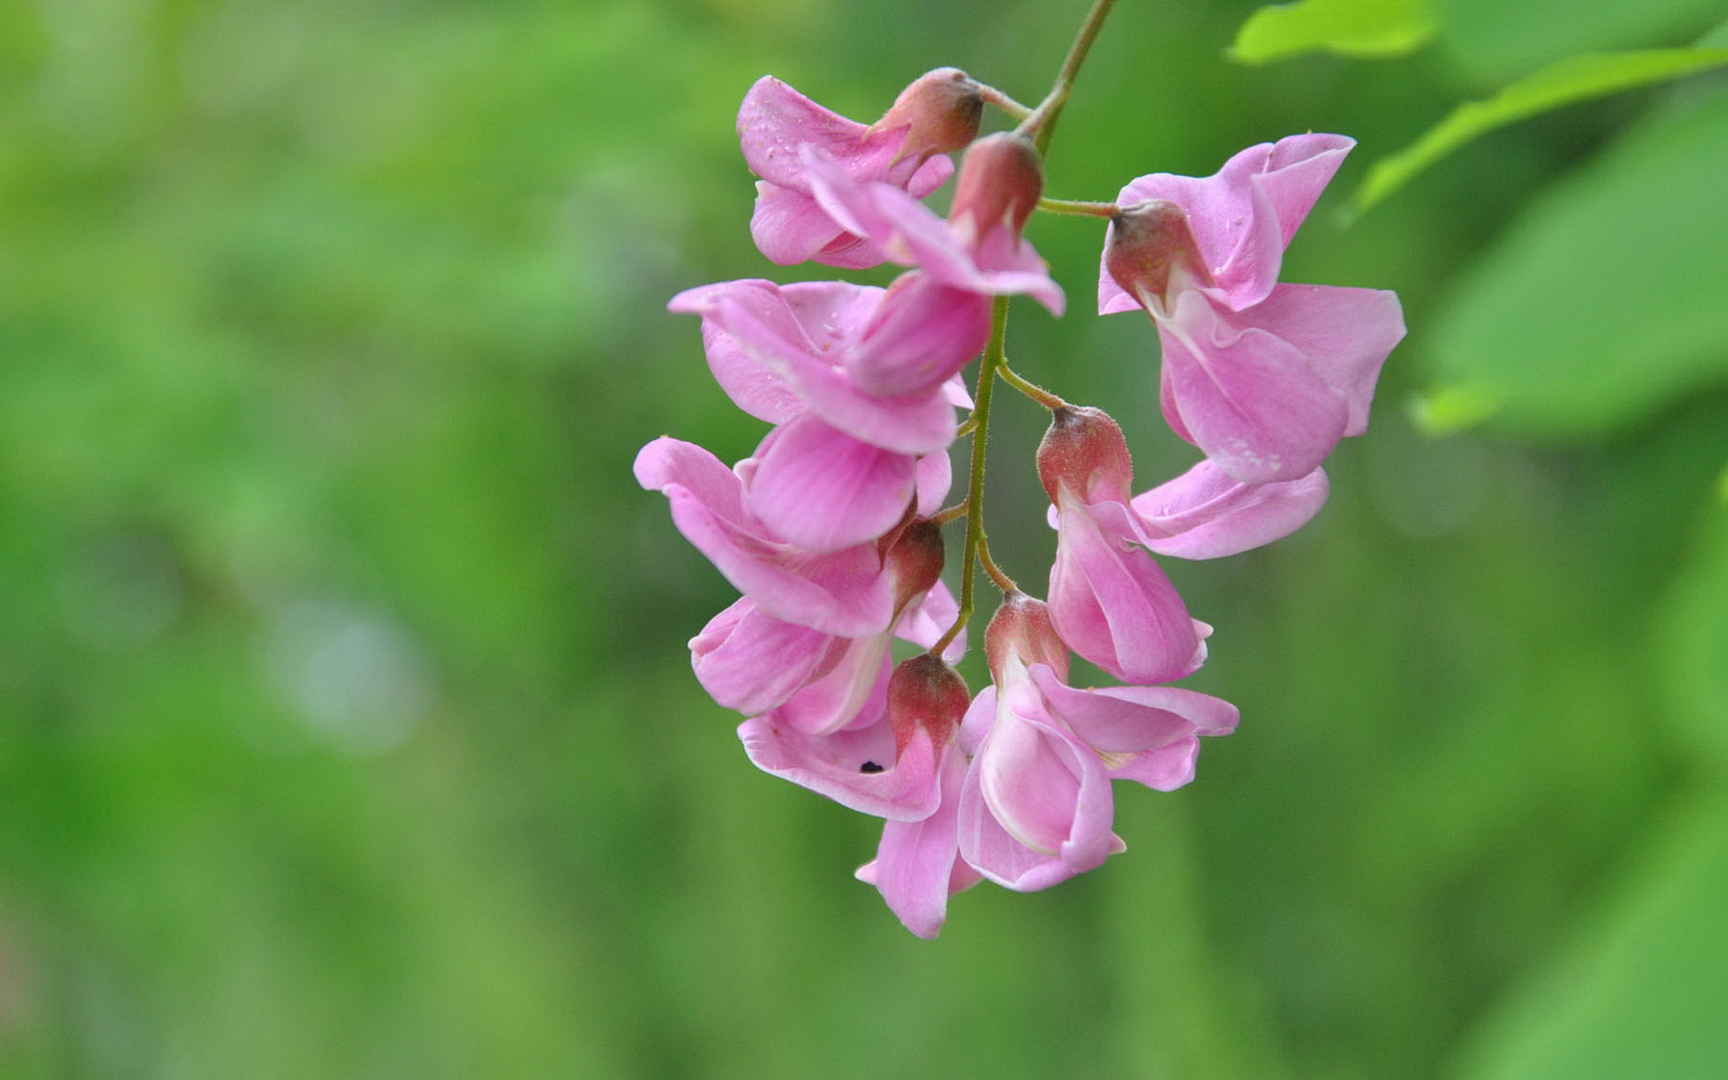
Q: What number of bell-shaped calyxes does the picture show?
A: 7